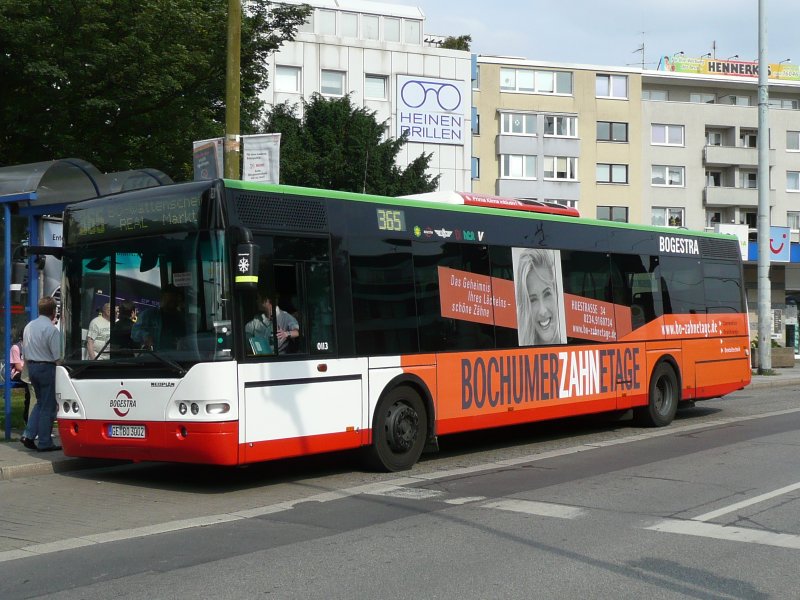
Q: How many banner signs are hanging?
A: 2